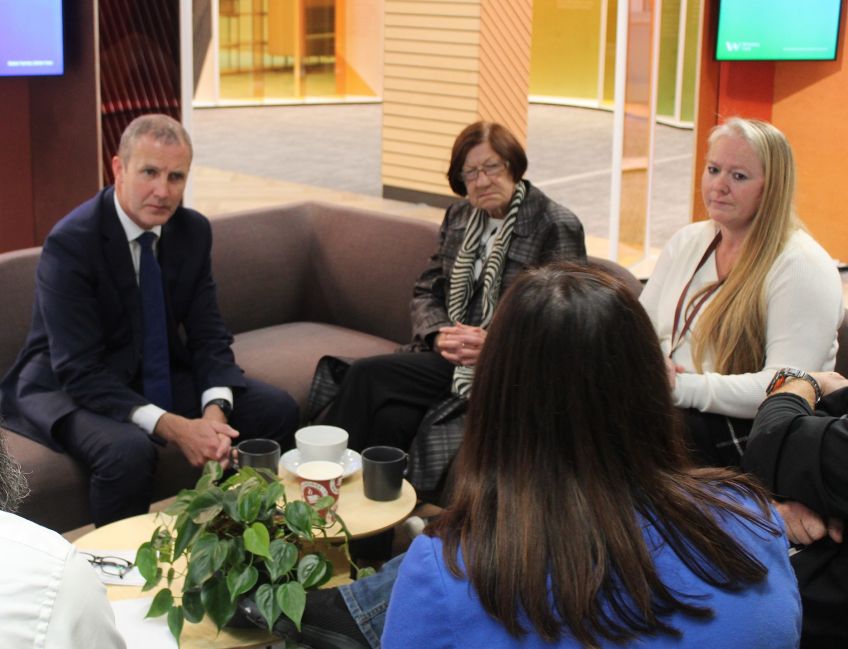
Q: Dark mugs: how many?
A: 2